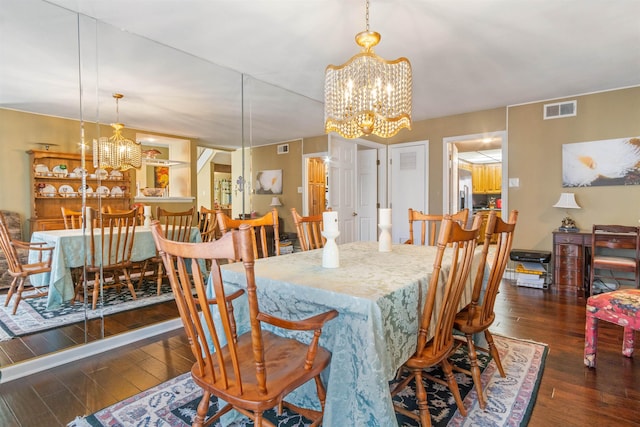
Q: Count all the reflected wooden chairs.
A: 6